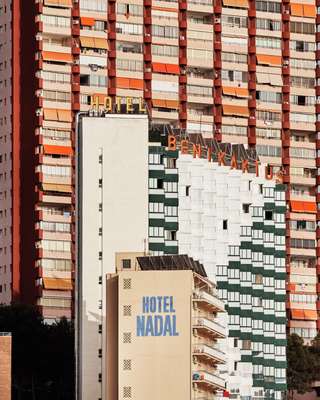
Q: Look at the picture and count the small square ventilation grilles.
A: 5